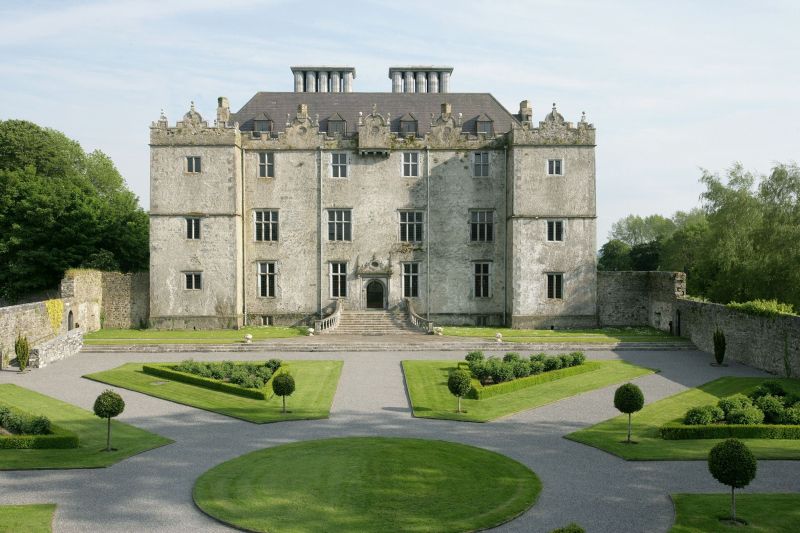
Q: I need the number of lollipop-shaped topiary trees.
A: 5